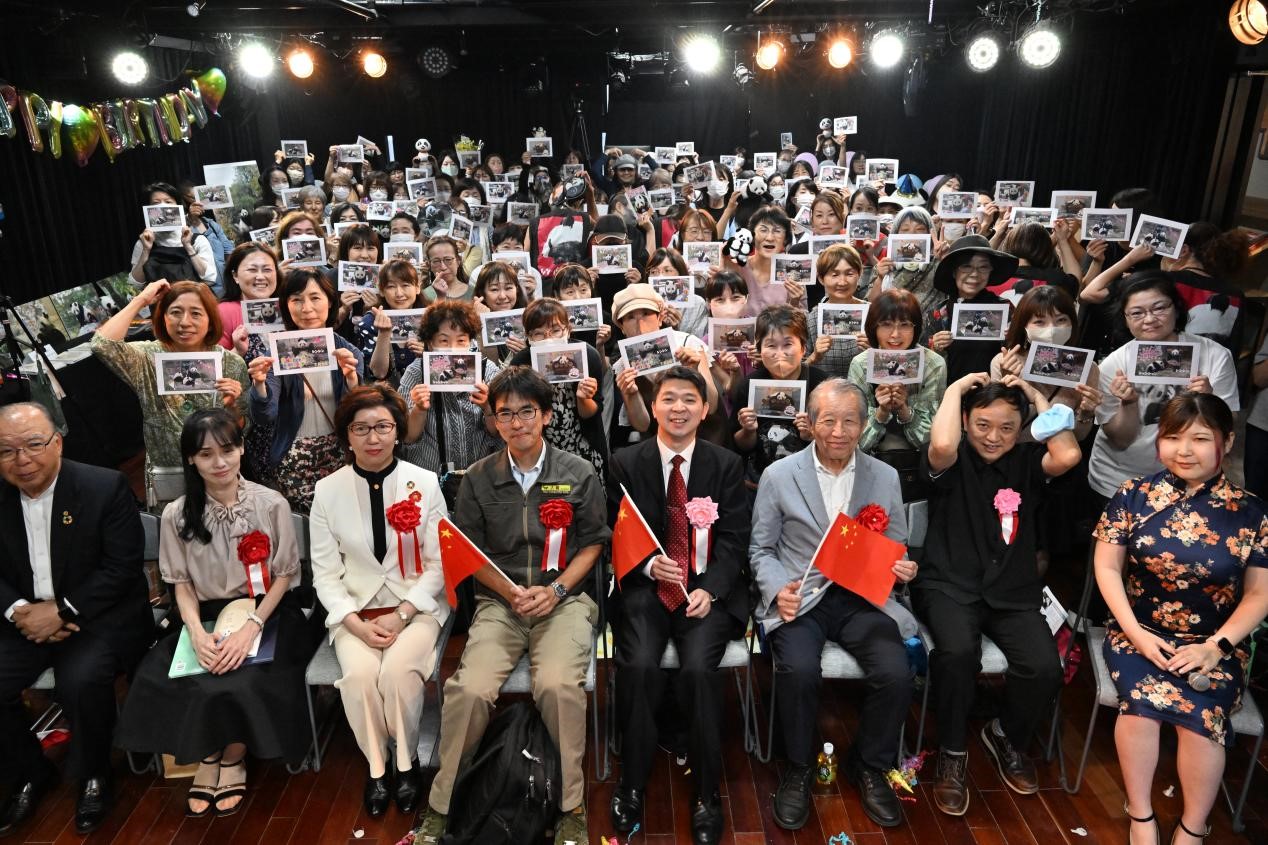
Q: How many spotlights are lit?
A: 11